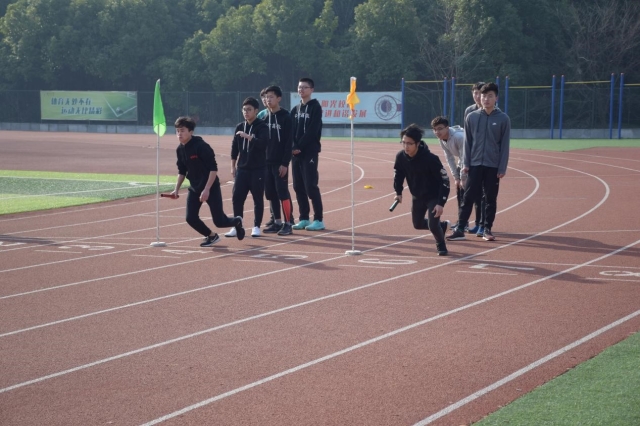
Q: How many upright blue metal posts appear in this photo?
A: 9